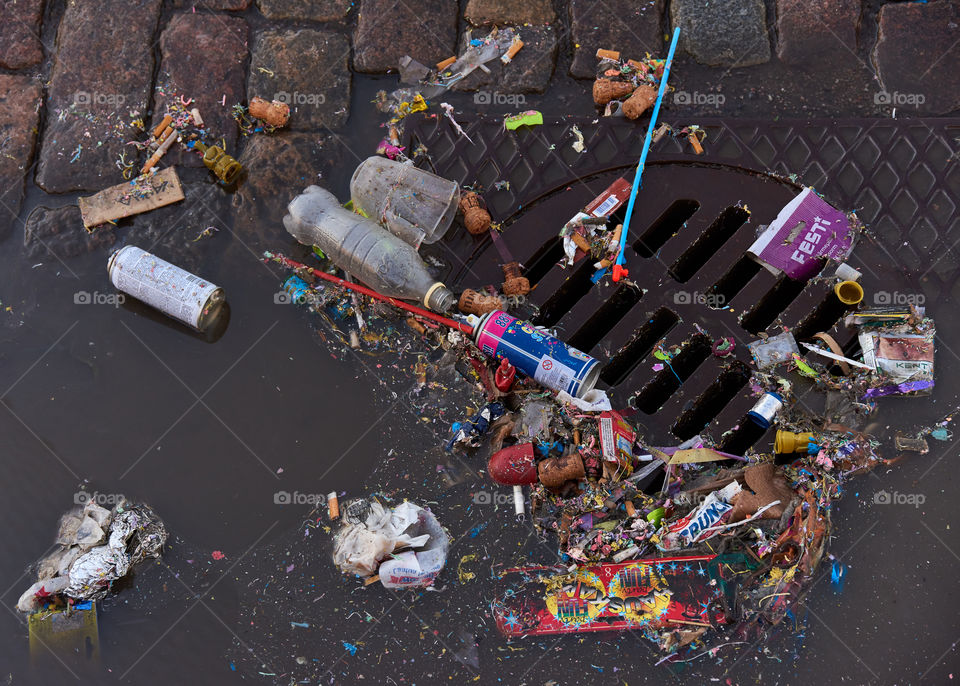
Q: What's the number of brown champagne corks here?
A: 7